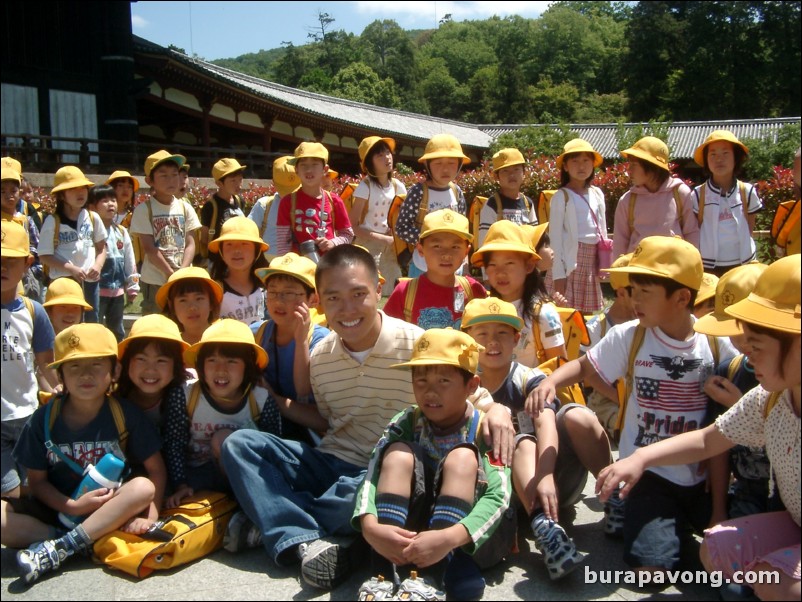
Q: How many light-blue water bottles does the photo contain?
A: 1